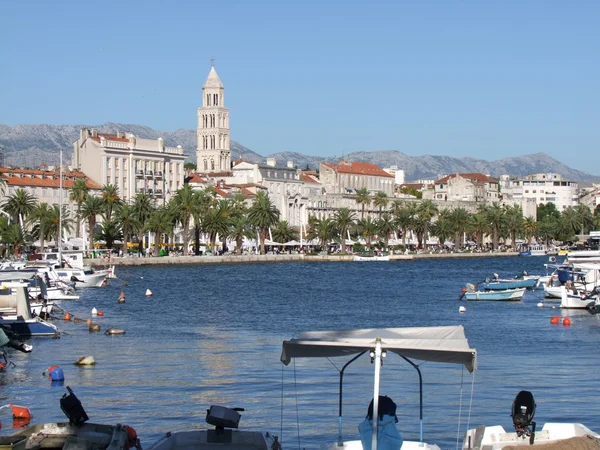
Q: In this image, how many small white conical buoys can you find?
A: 2